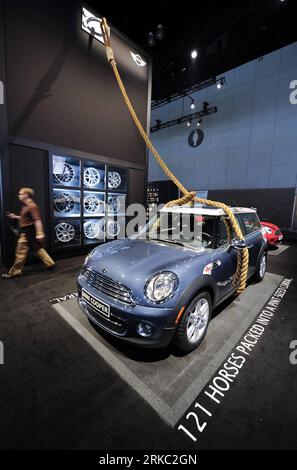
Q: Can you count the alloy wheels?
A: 11